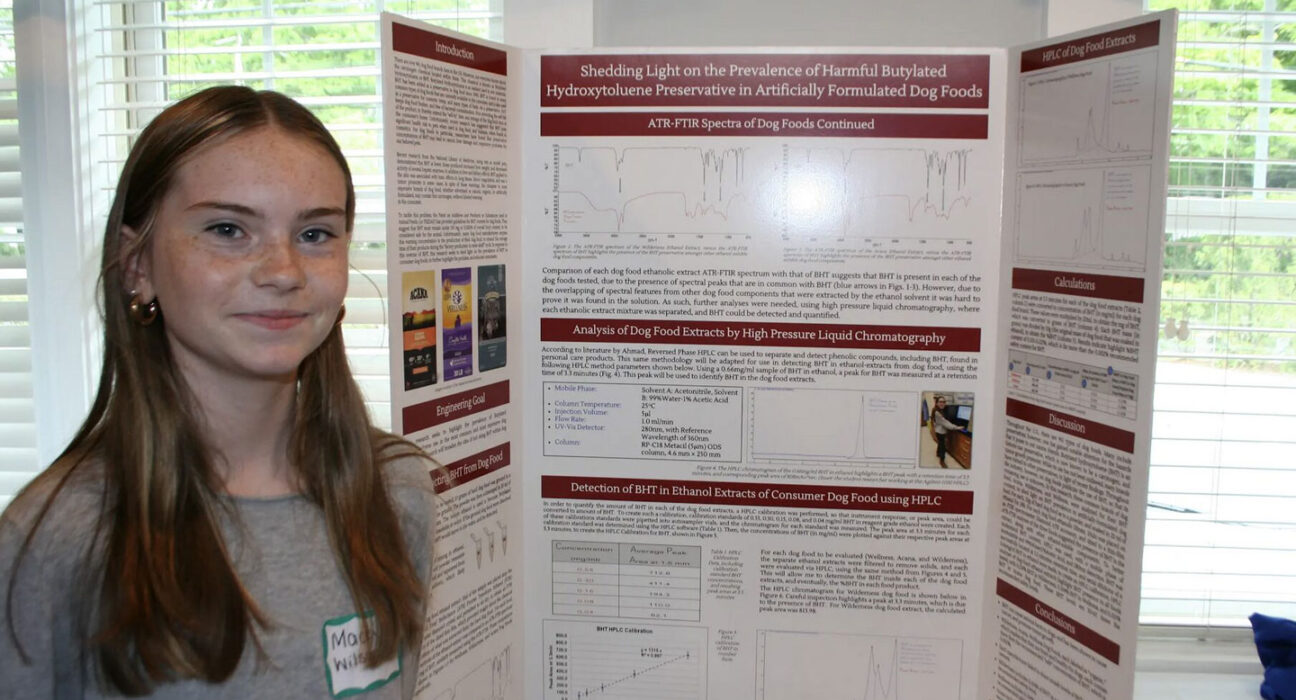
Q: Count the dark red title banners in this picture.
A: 11